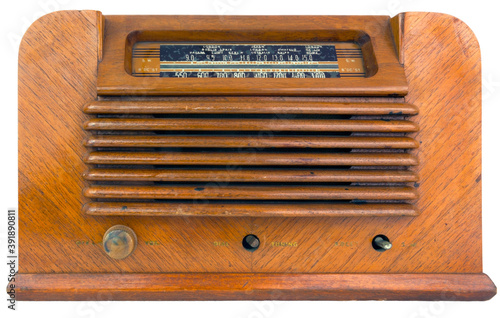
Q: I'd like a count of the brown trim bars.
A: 7